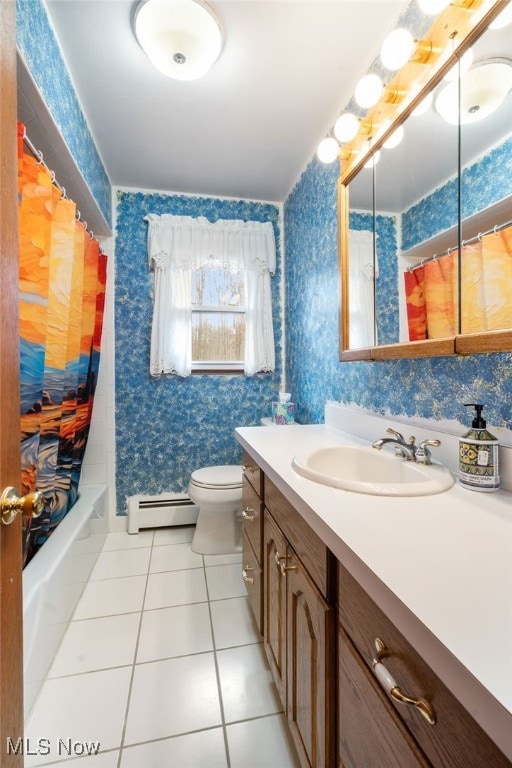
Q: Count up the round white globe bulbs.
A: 5